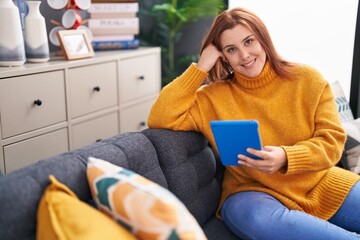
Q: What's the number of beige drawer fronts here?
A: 6